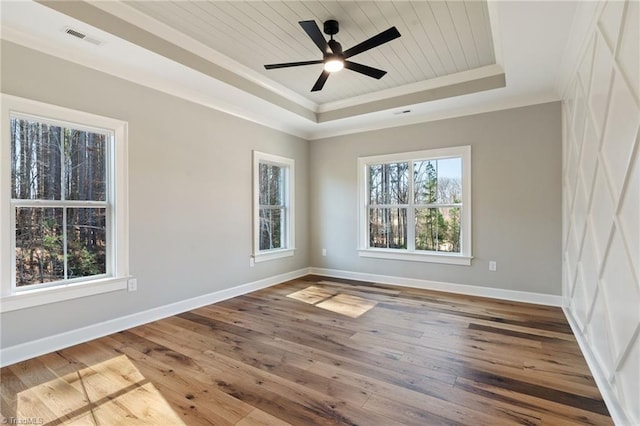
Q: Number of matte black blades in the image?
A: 5